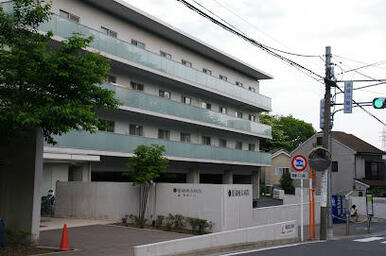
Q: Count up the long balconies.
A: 3